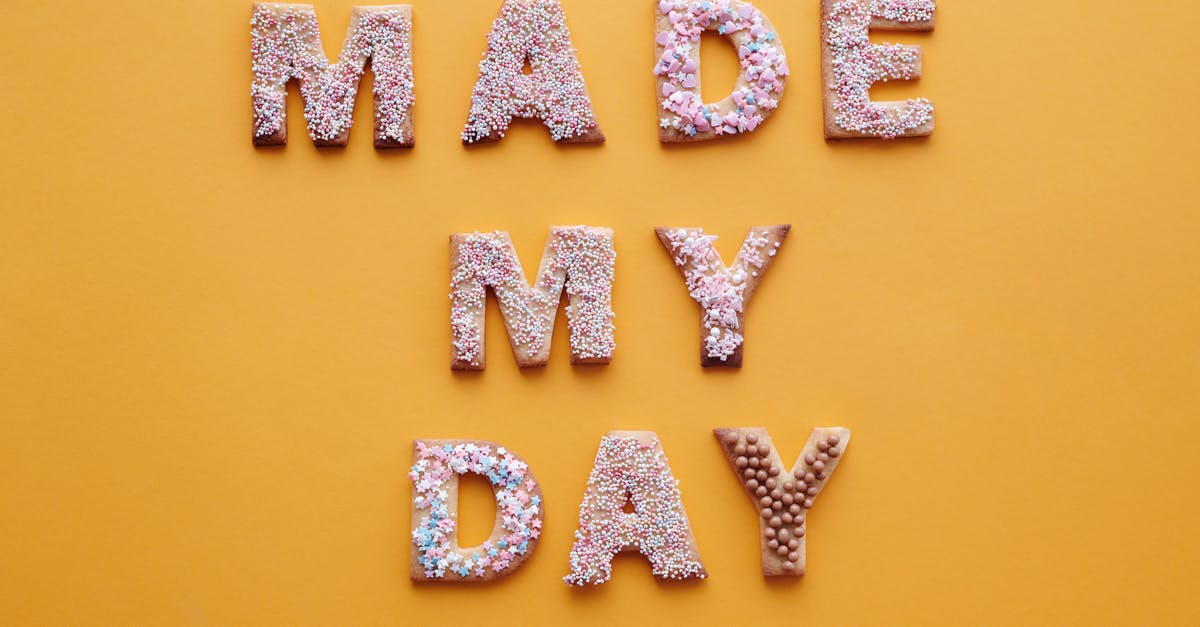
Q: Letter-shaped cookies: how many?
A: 9